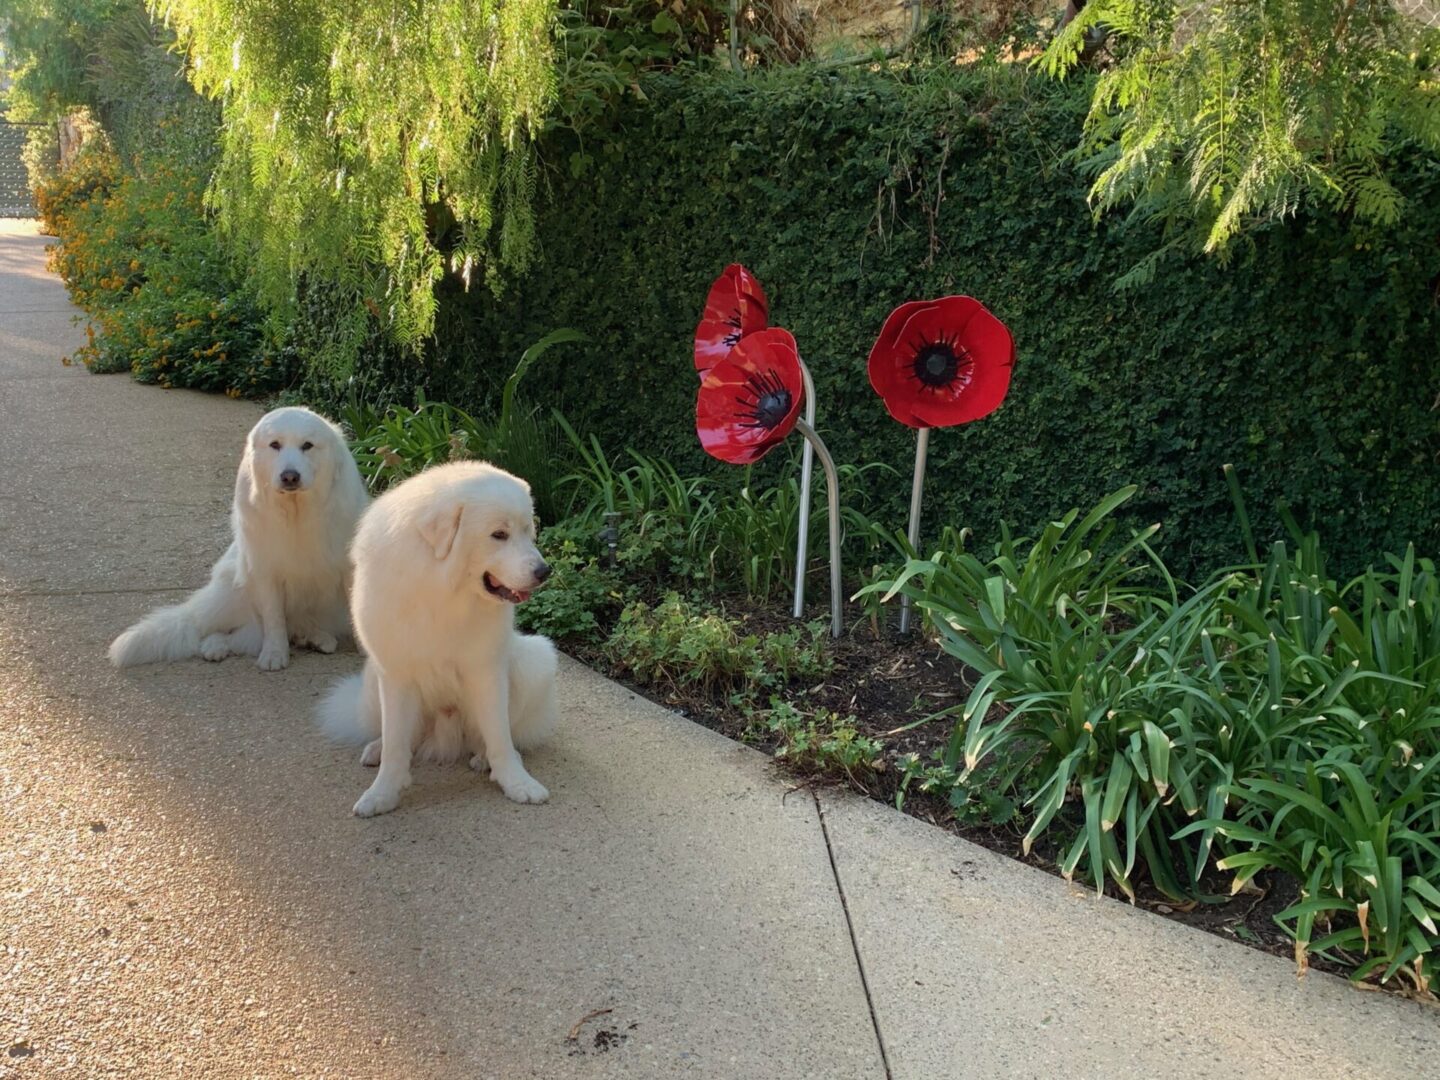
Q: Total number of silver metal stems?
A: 3